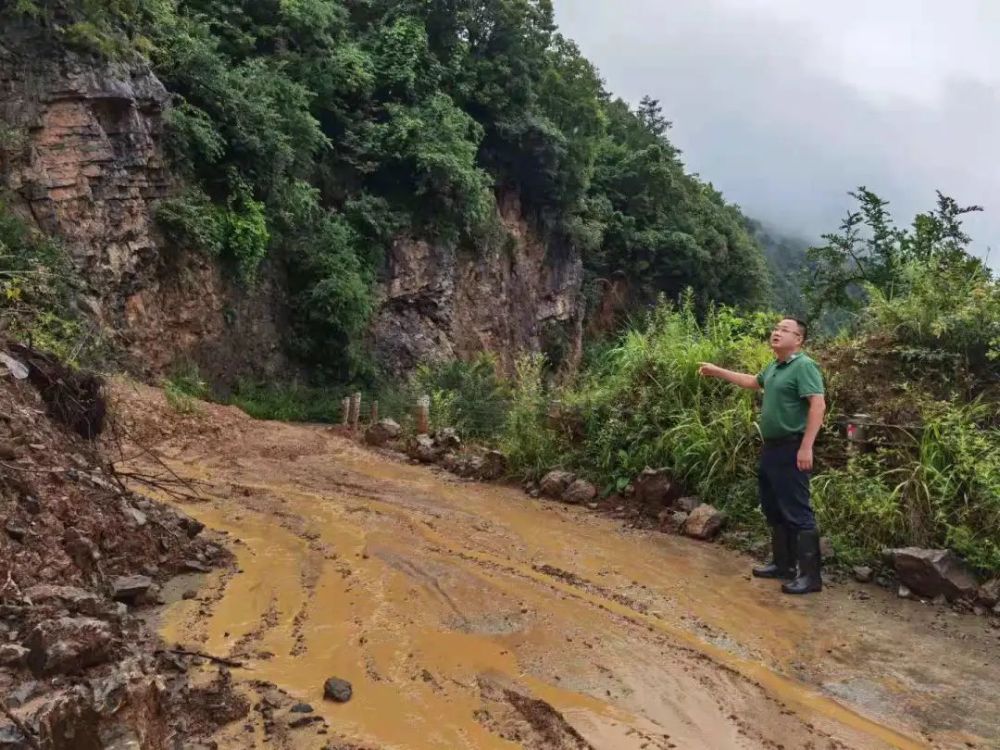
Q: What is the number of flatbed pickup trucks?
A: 0